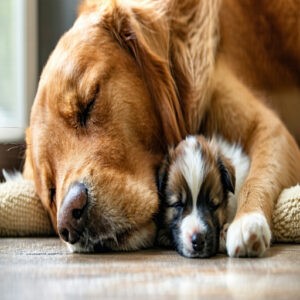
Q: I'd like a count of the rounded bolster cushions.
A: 2